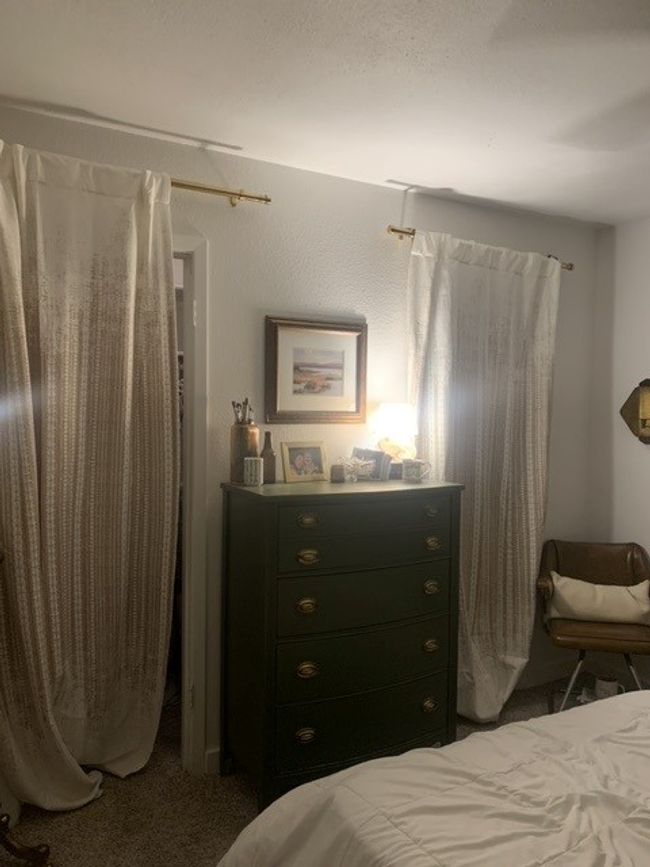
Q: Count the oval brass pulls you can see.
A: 10